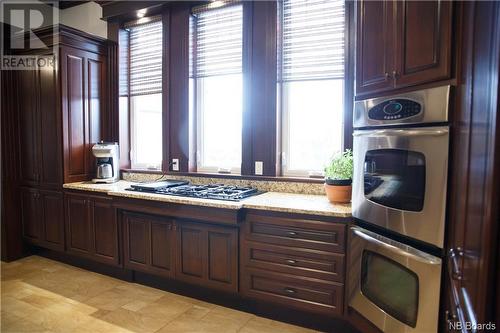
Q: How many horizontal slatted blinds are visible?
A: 3